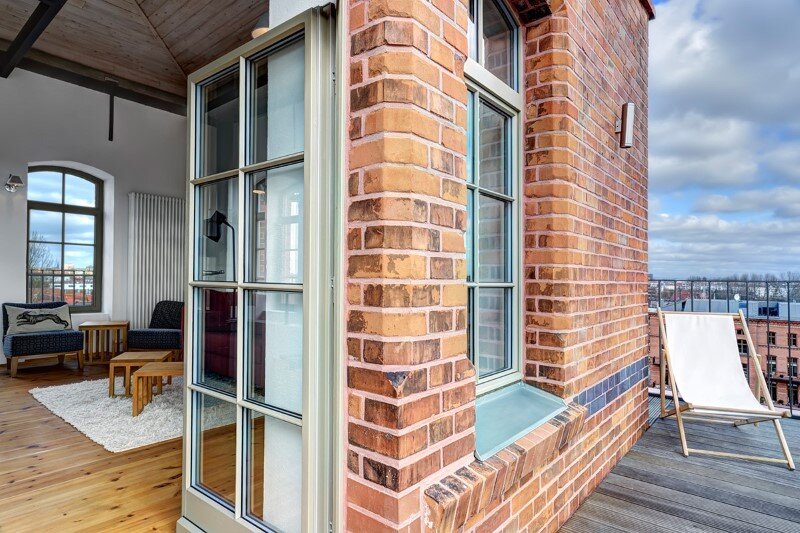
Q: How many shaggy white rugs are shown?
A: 1